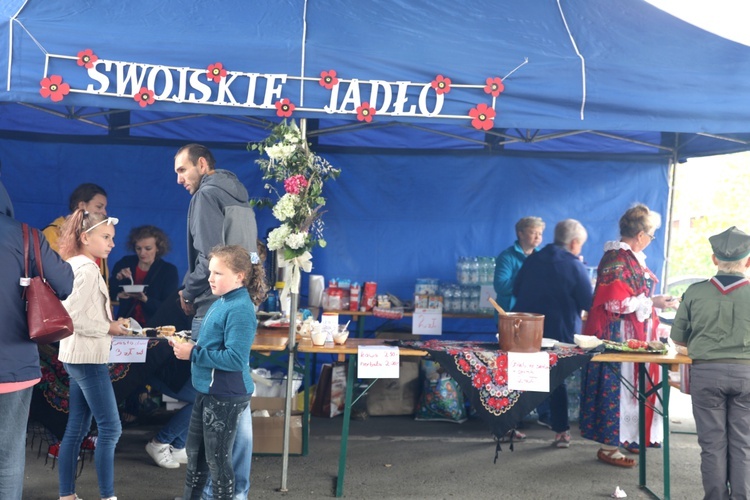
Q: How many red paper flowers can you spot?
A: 10